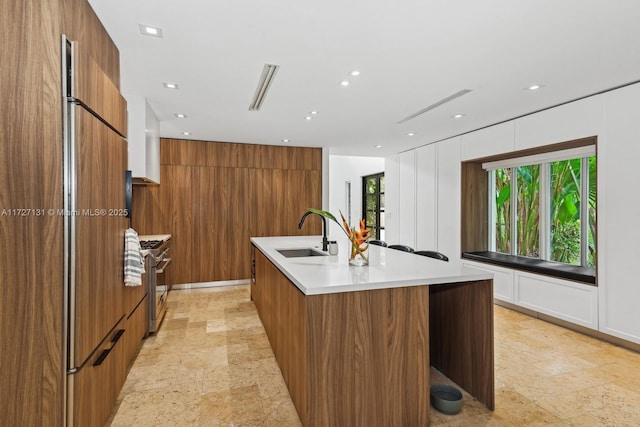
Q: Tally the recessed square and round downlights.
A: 13